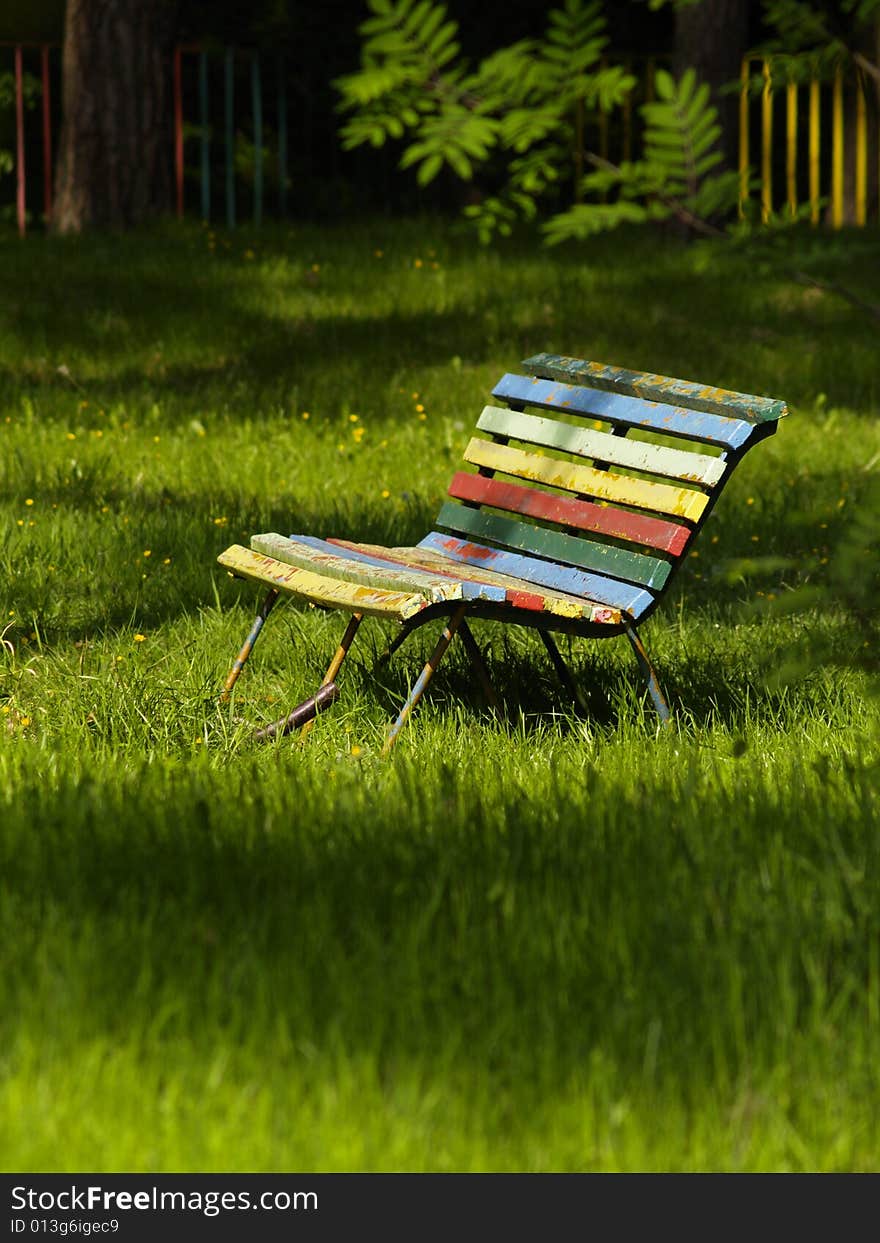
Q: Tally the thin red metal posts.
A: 3